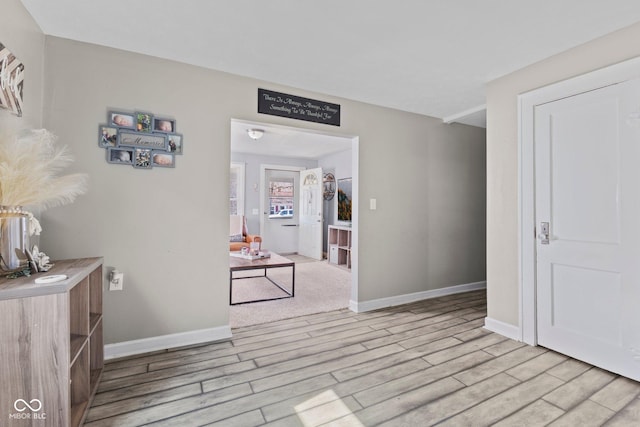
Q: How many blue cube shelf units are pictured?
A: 0